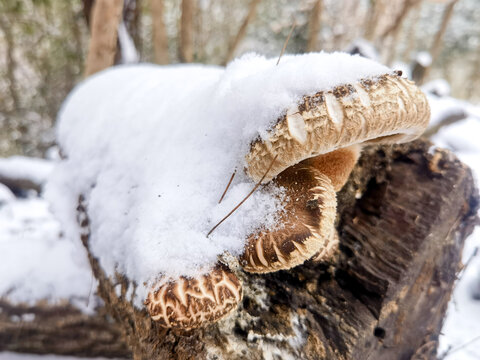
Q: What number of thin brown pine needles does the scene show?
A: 3